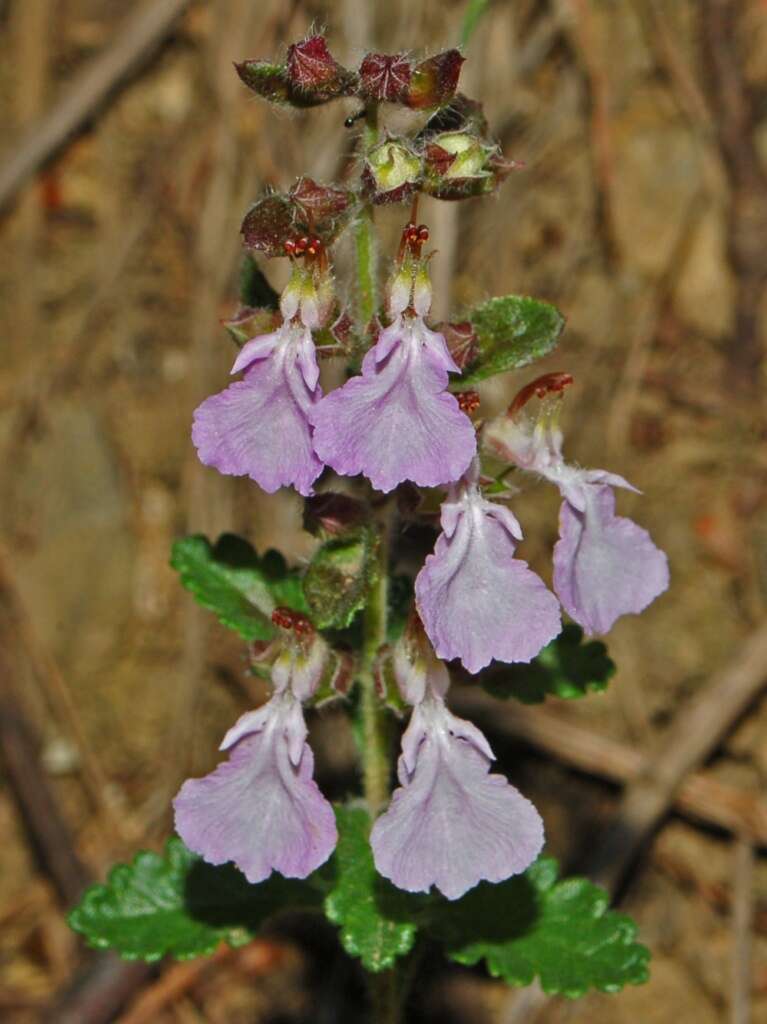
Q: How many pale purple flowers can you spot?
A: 6